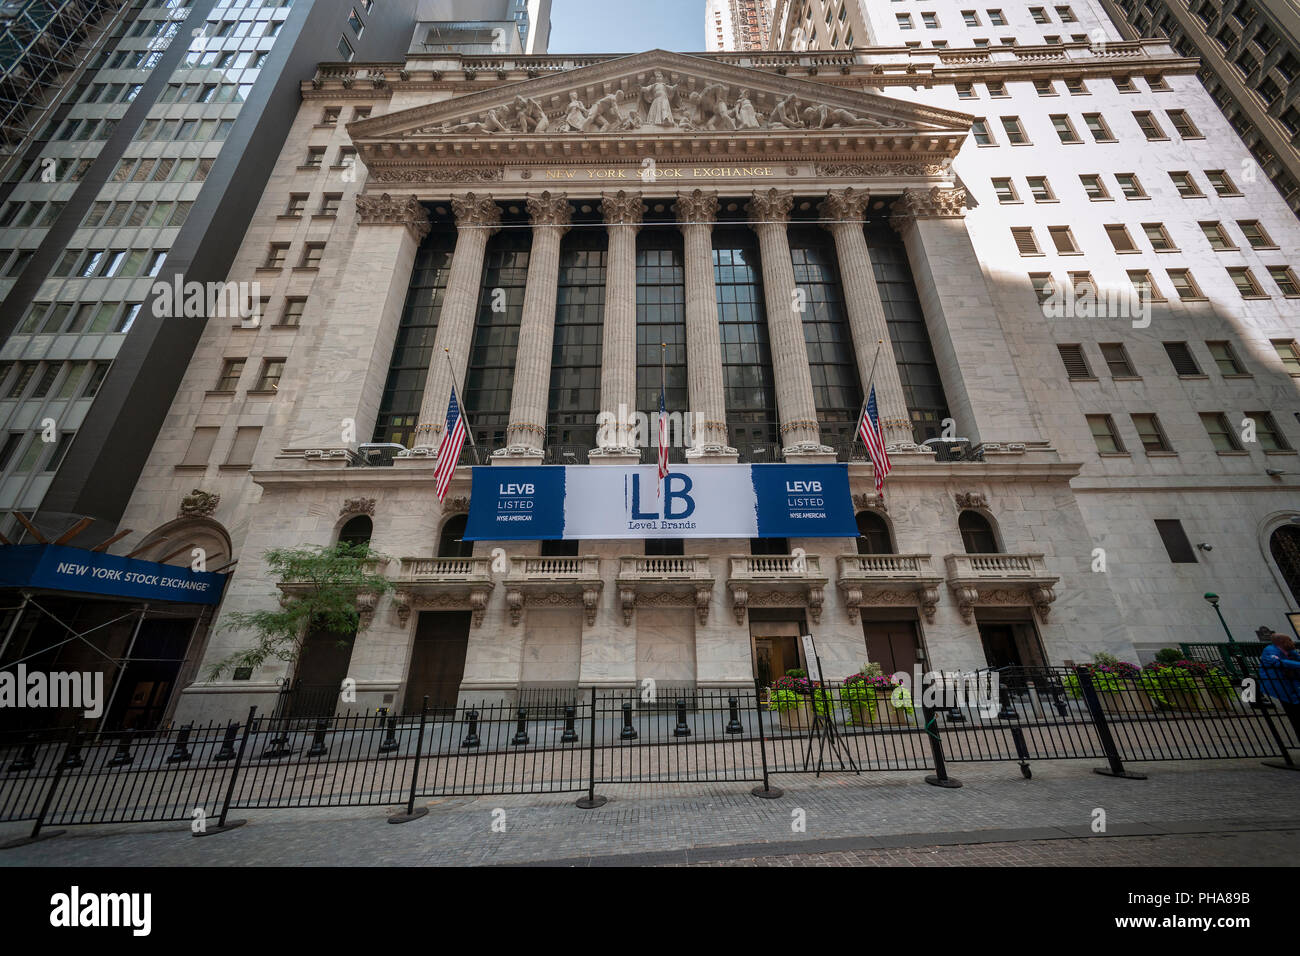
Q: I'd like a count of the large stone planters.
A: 4